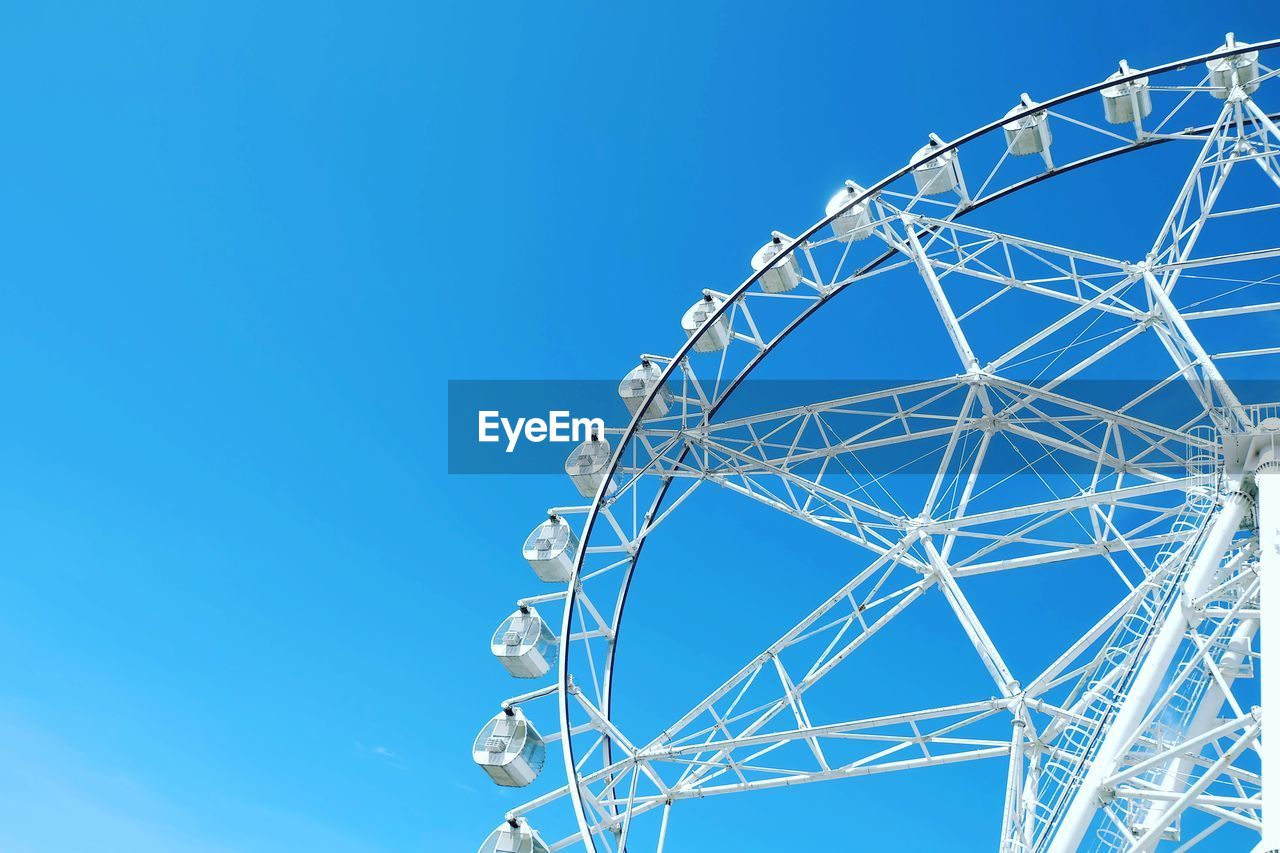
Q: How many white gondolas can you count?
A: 13